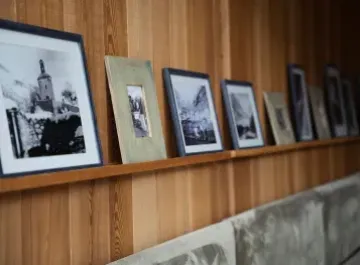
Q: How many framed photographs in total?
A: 9